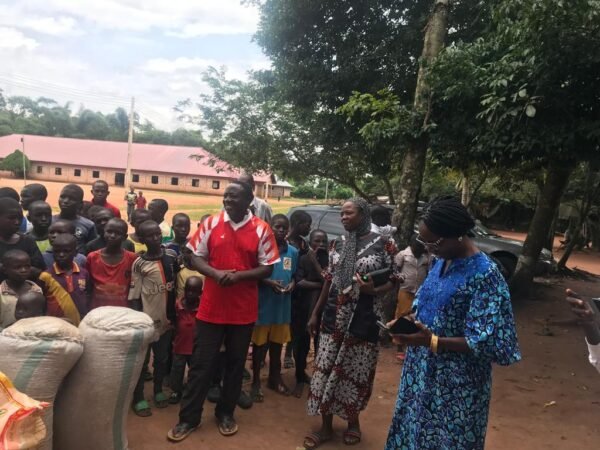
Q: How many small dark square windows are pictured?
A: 9